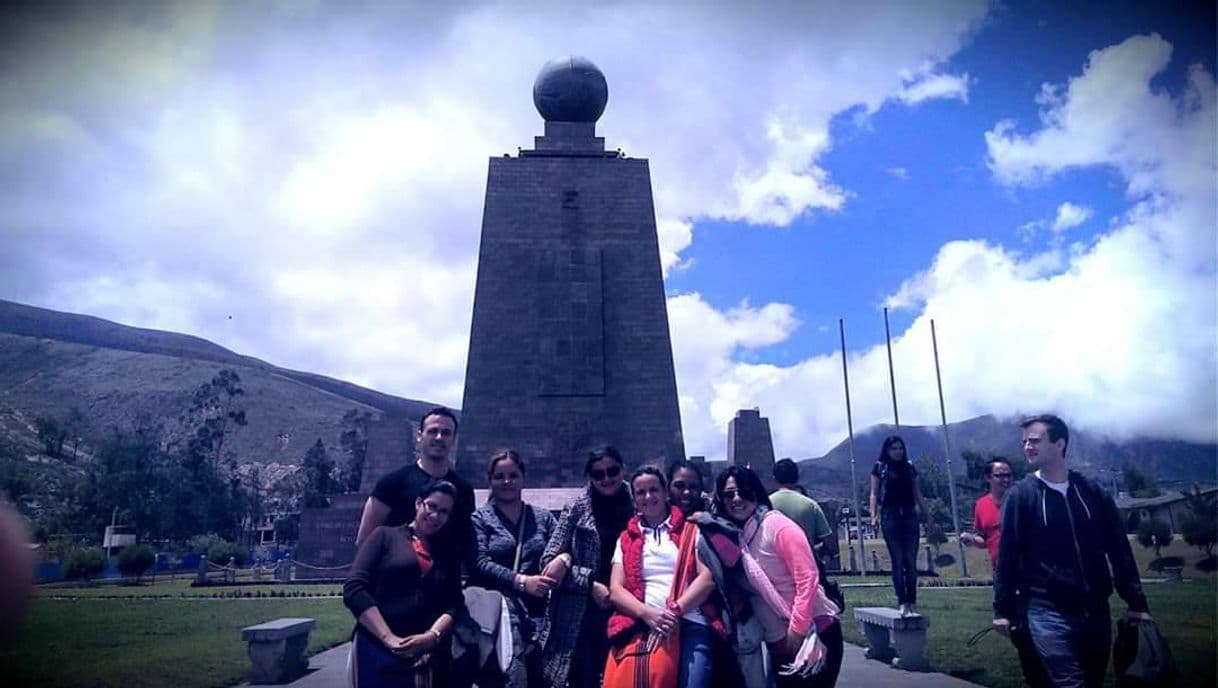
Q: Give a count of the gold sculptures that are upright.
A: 0